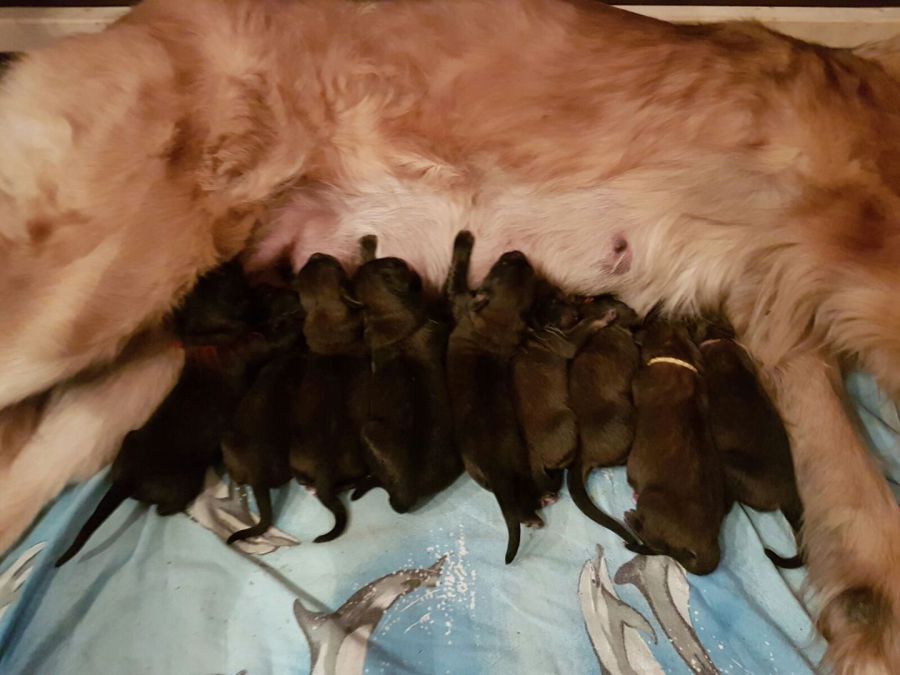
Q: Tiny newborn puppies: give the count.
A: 9